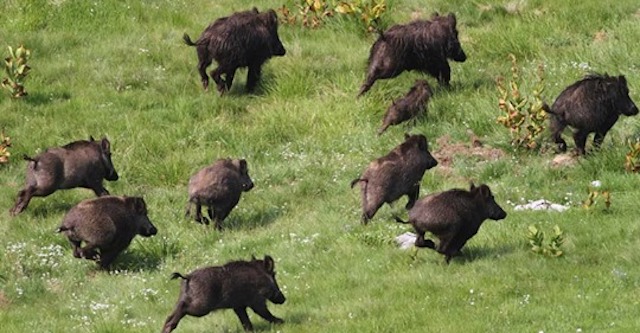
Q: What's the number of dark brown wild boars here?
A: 10